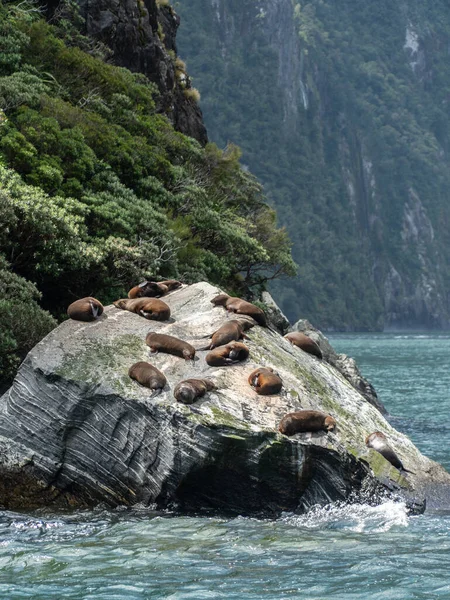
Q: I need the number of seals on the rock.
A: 14